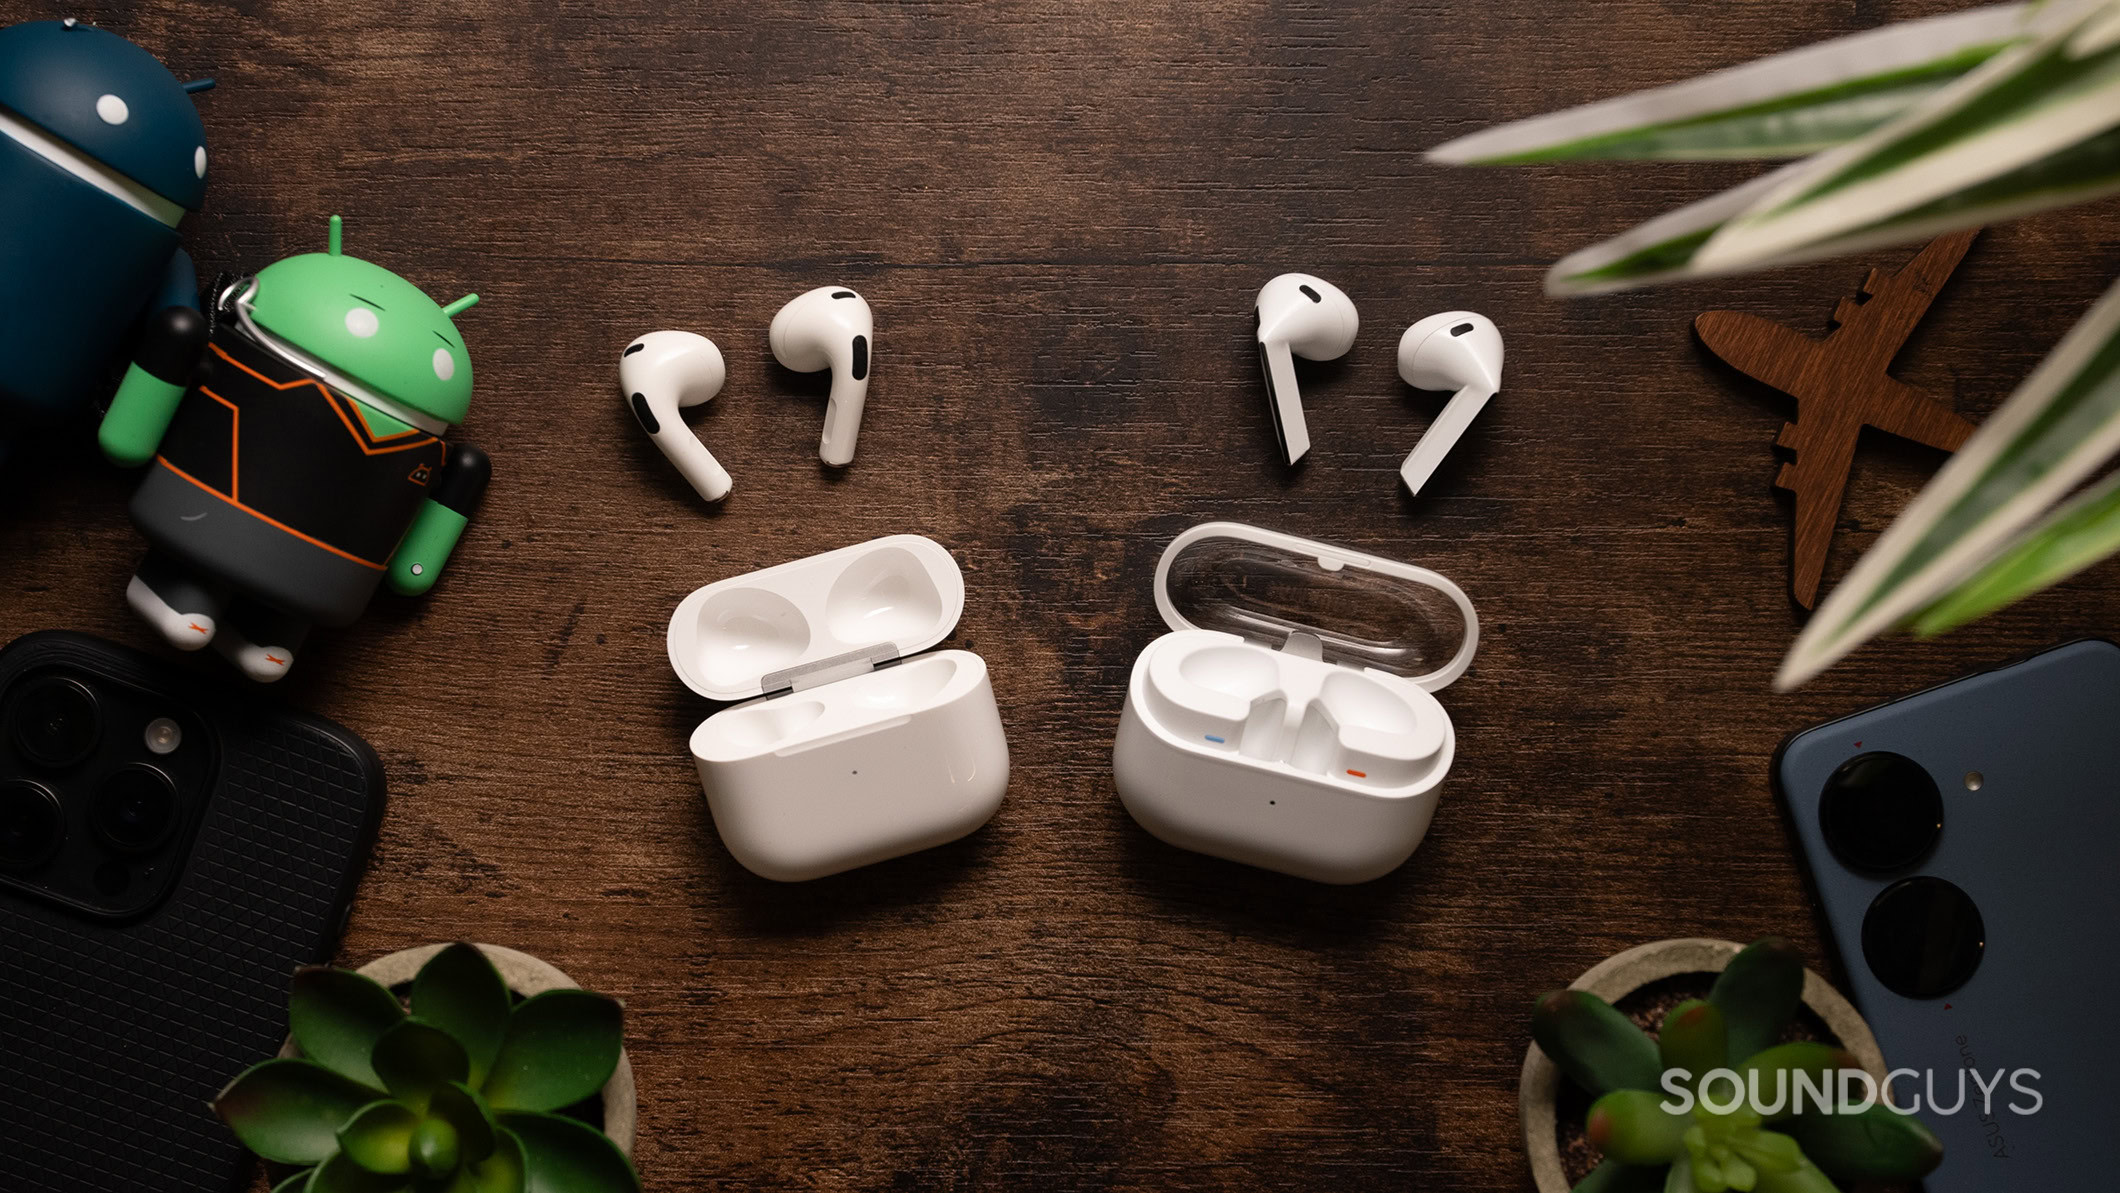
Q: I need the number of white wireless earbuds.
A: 4